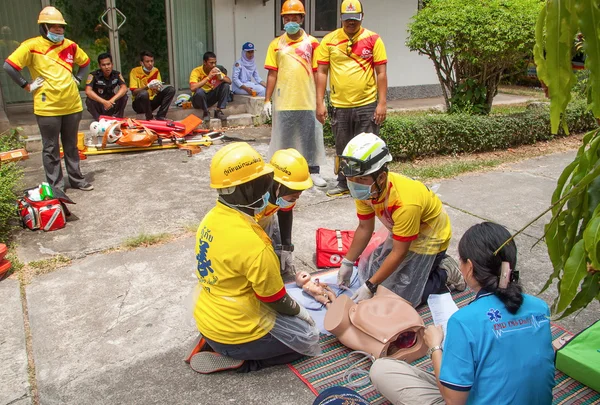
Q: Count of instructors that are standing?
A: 3